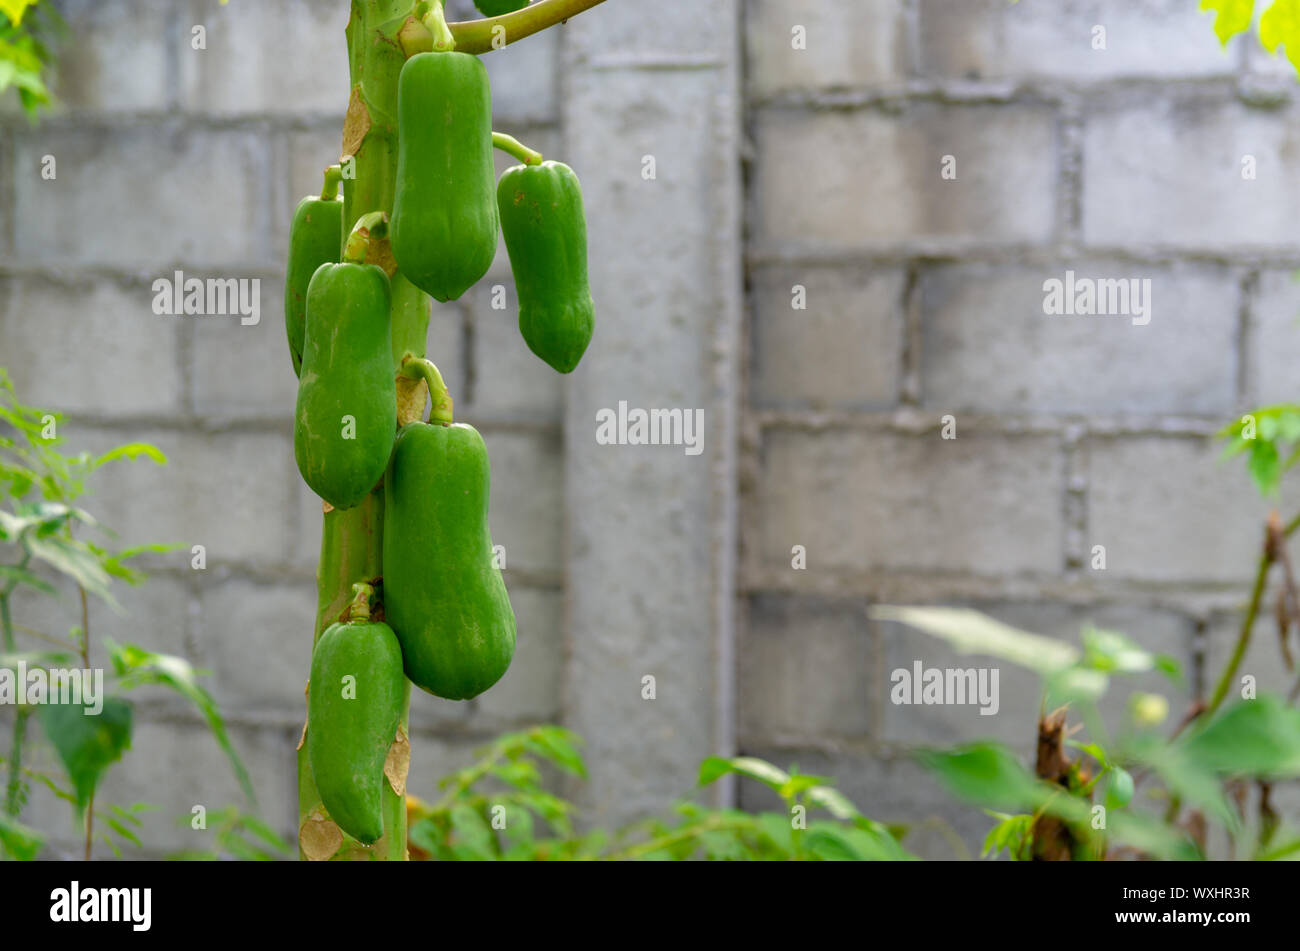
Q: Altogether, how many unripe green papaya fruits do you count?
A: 6